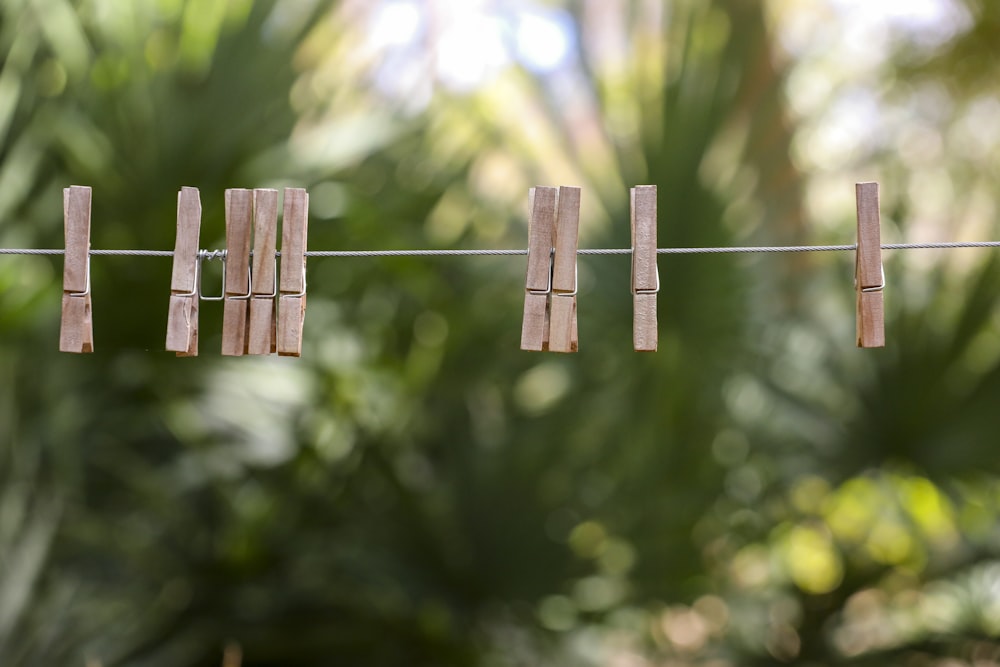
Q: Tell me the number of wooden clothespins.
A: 9